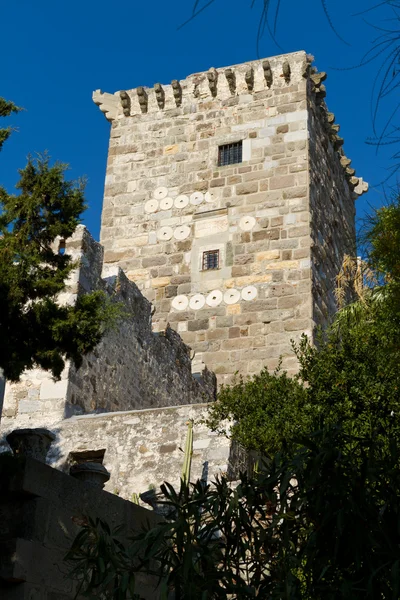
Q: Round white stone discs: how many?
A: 14